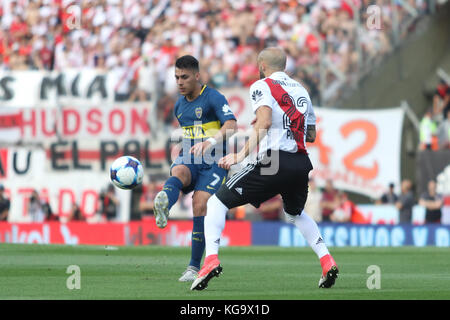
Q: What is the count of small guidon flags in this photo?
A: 0